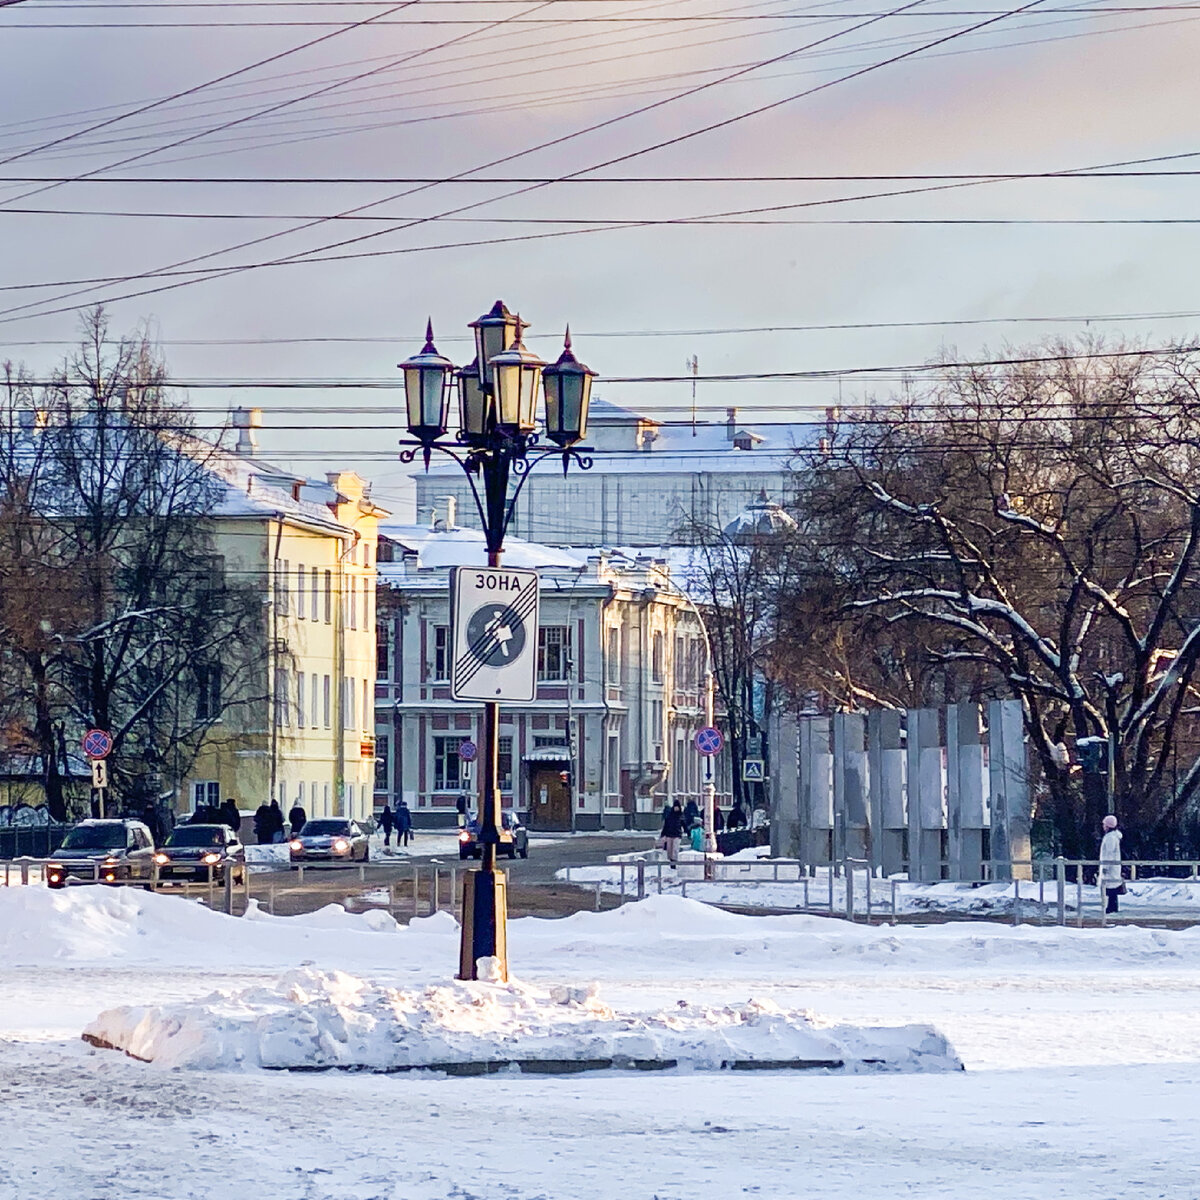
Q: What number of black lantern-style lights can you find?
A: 5